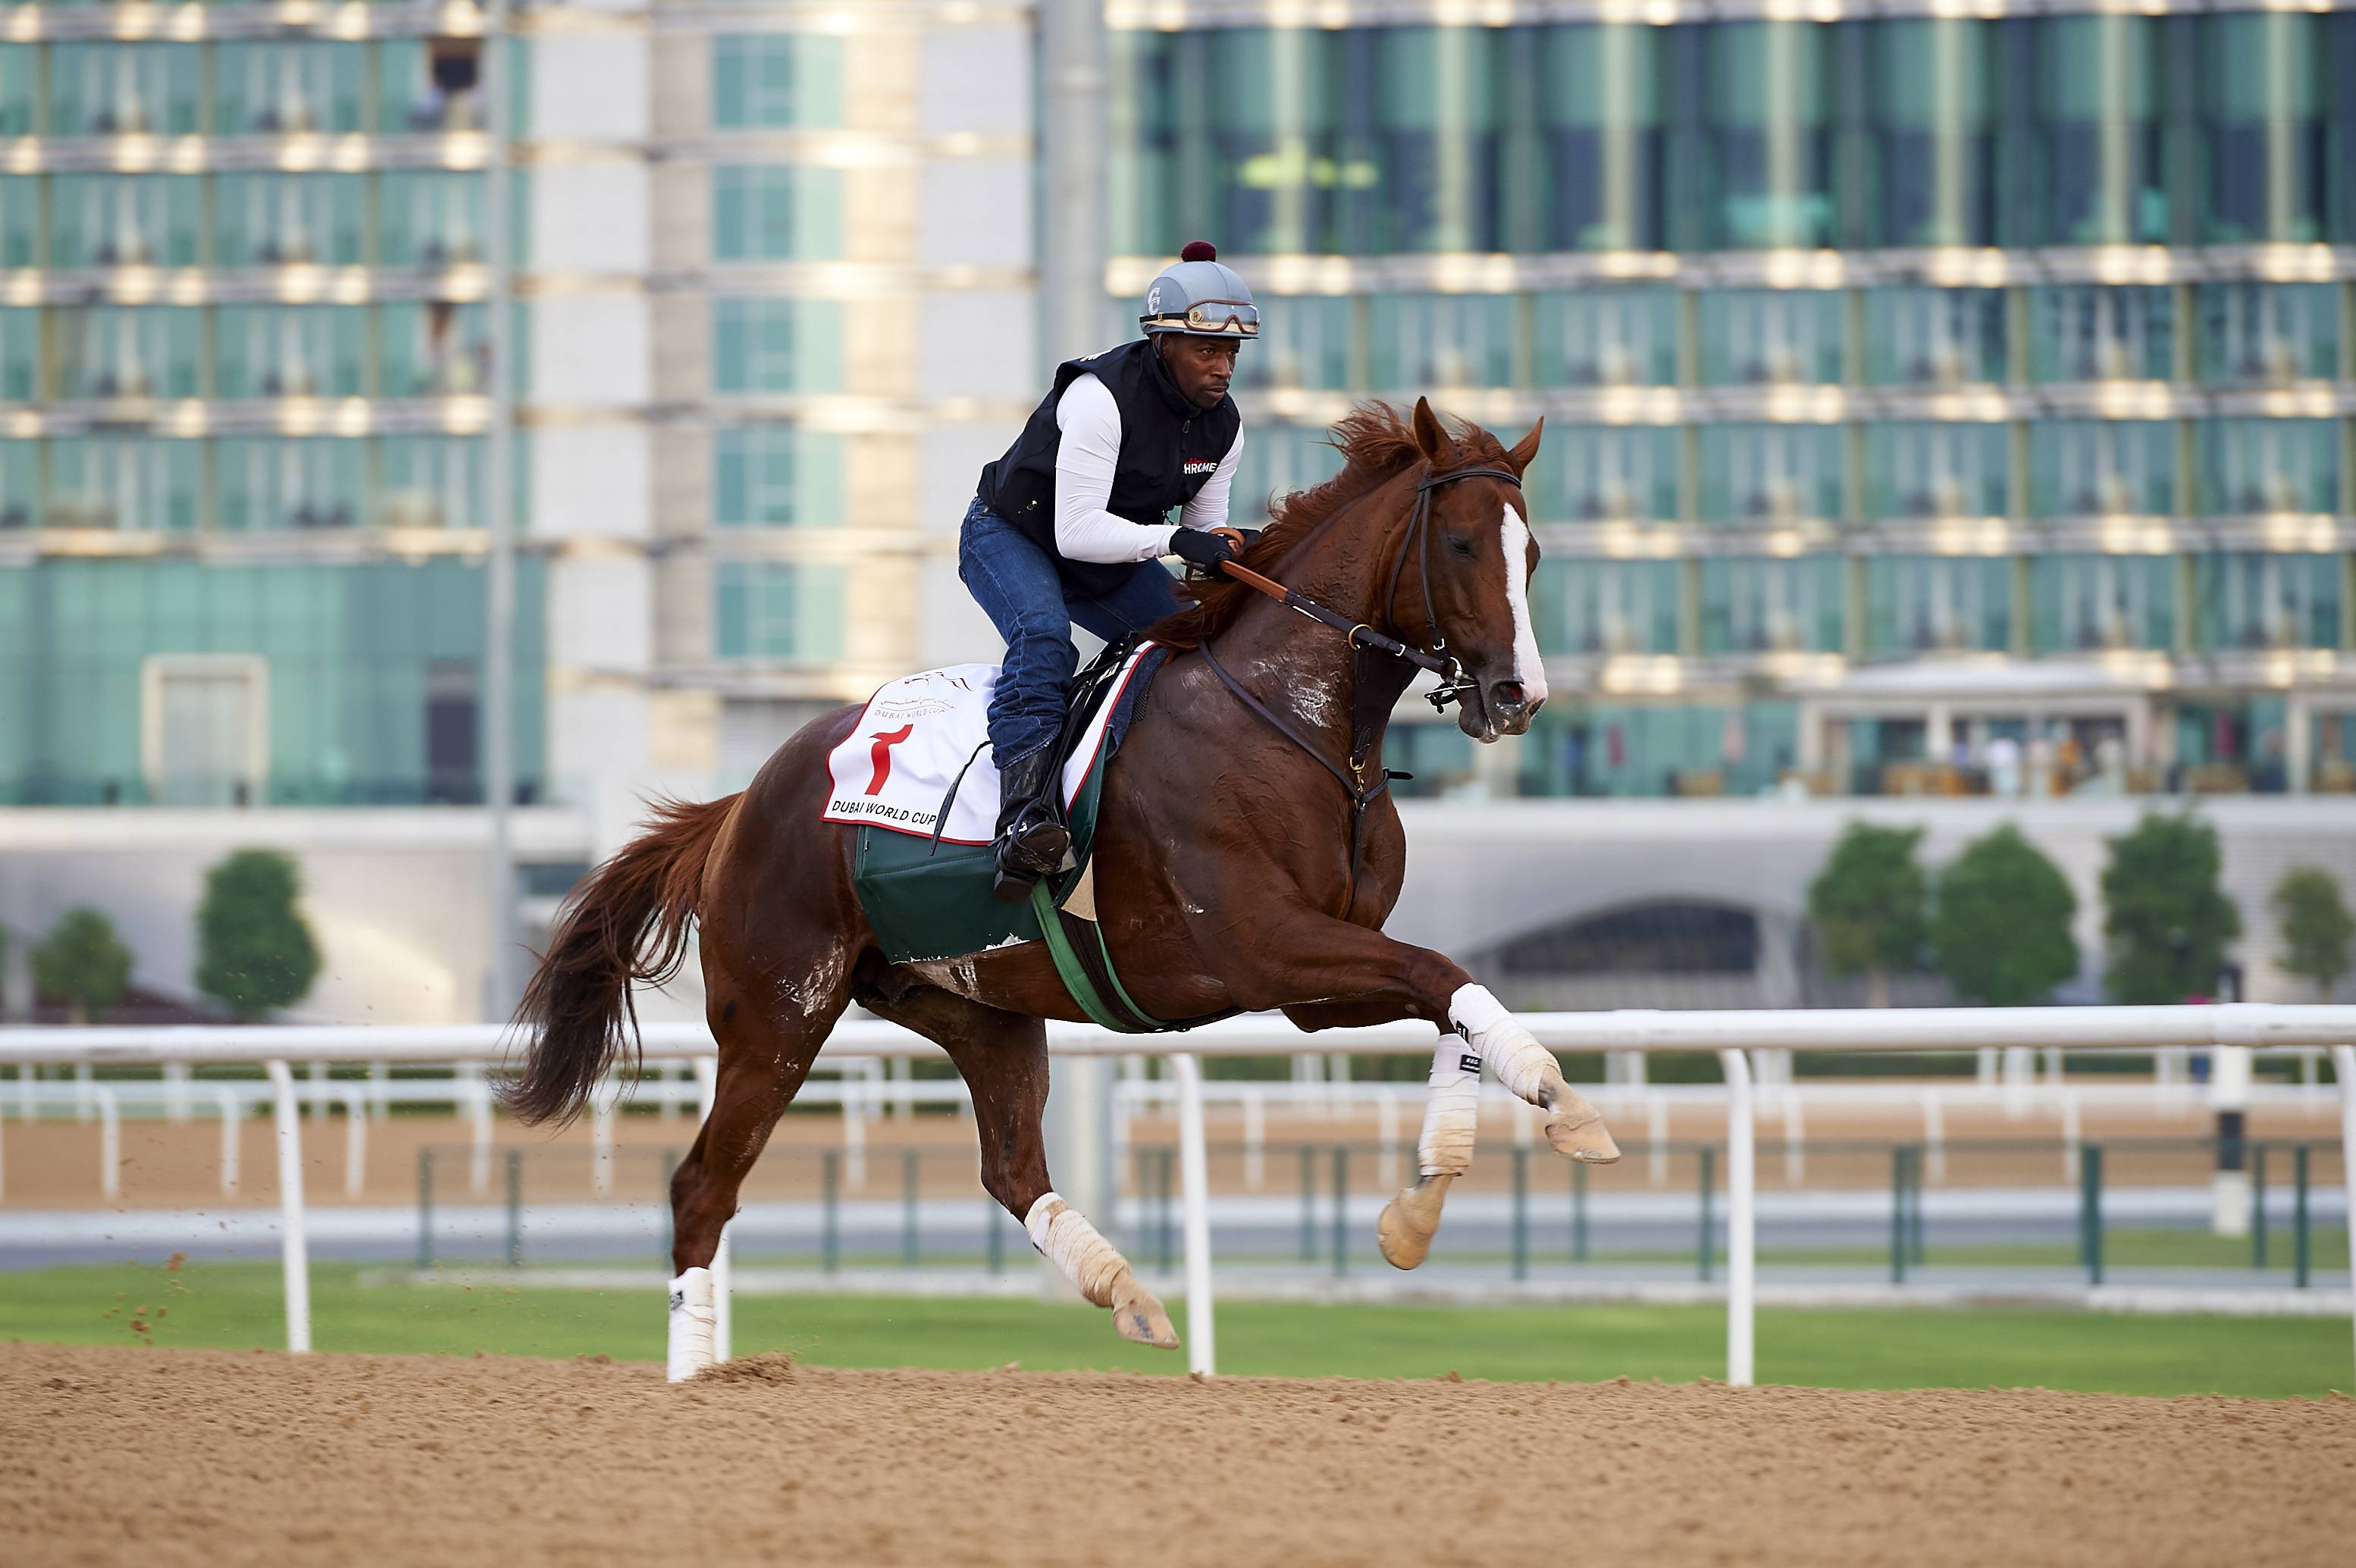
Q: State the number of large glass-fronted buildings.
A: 2